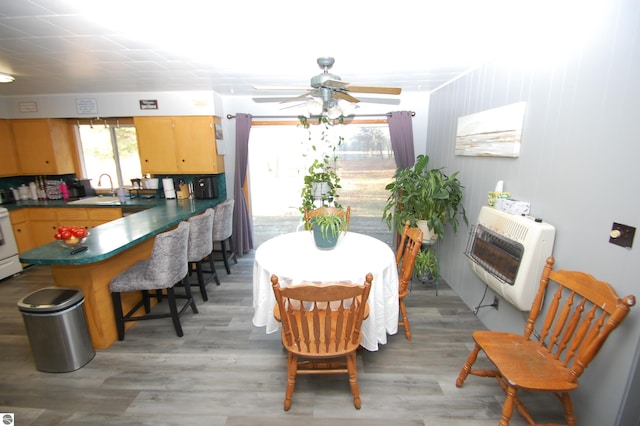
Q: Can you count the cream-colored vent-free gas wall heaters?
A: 1